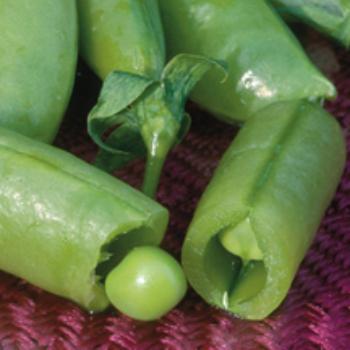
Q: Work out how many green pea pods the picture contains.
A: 6